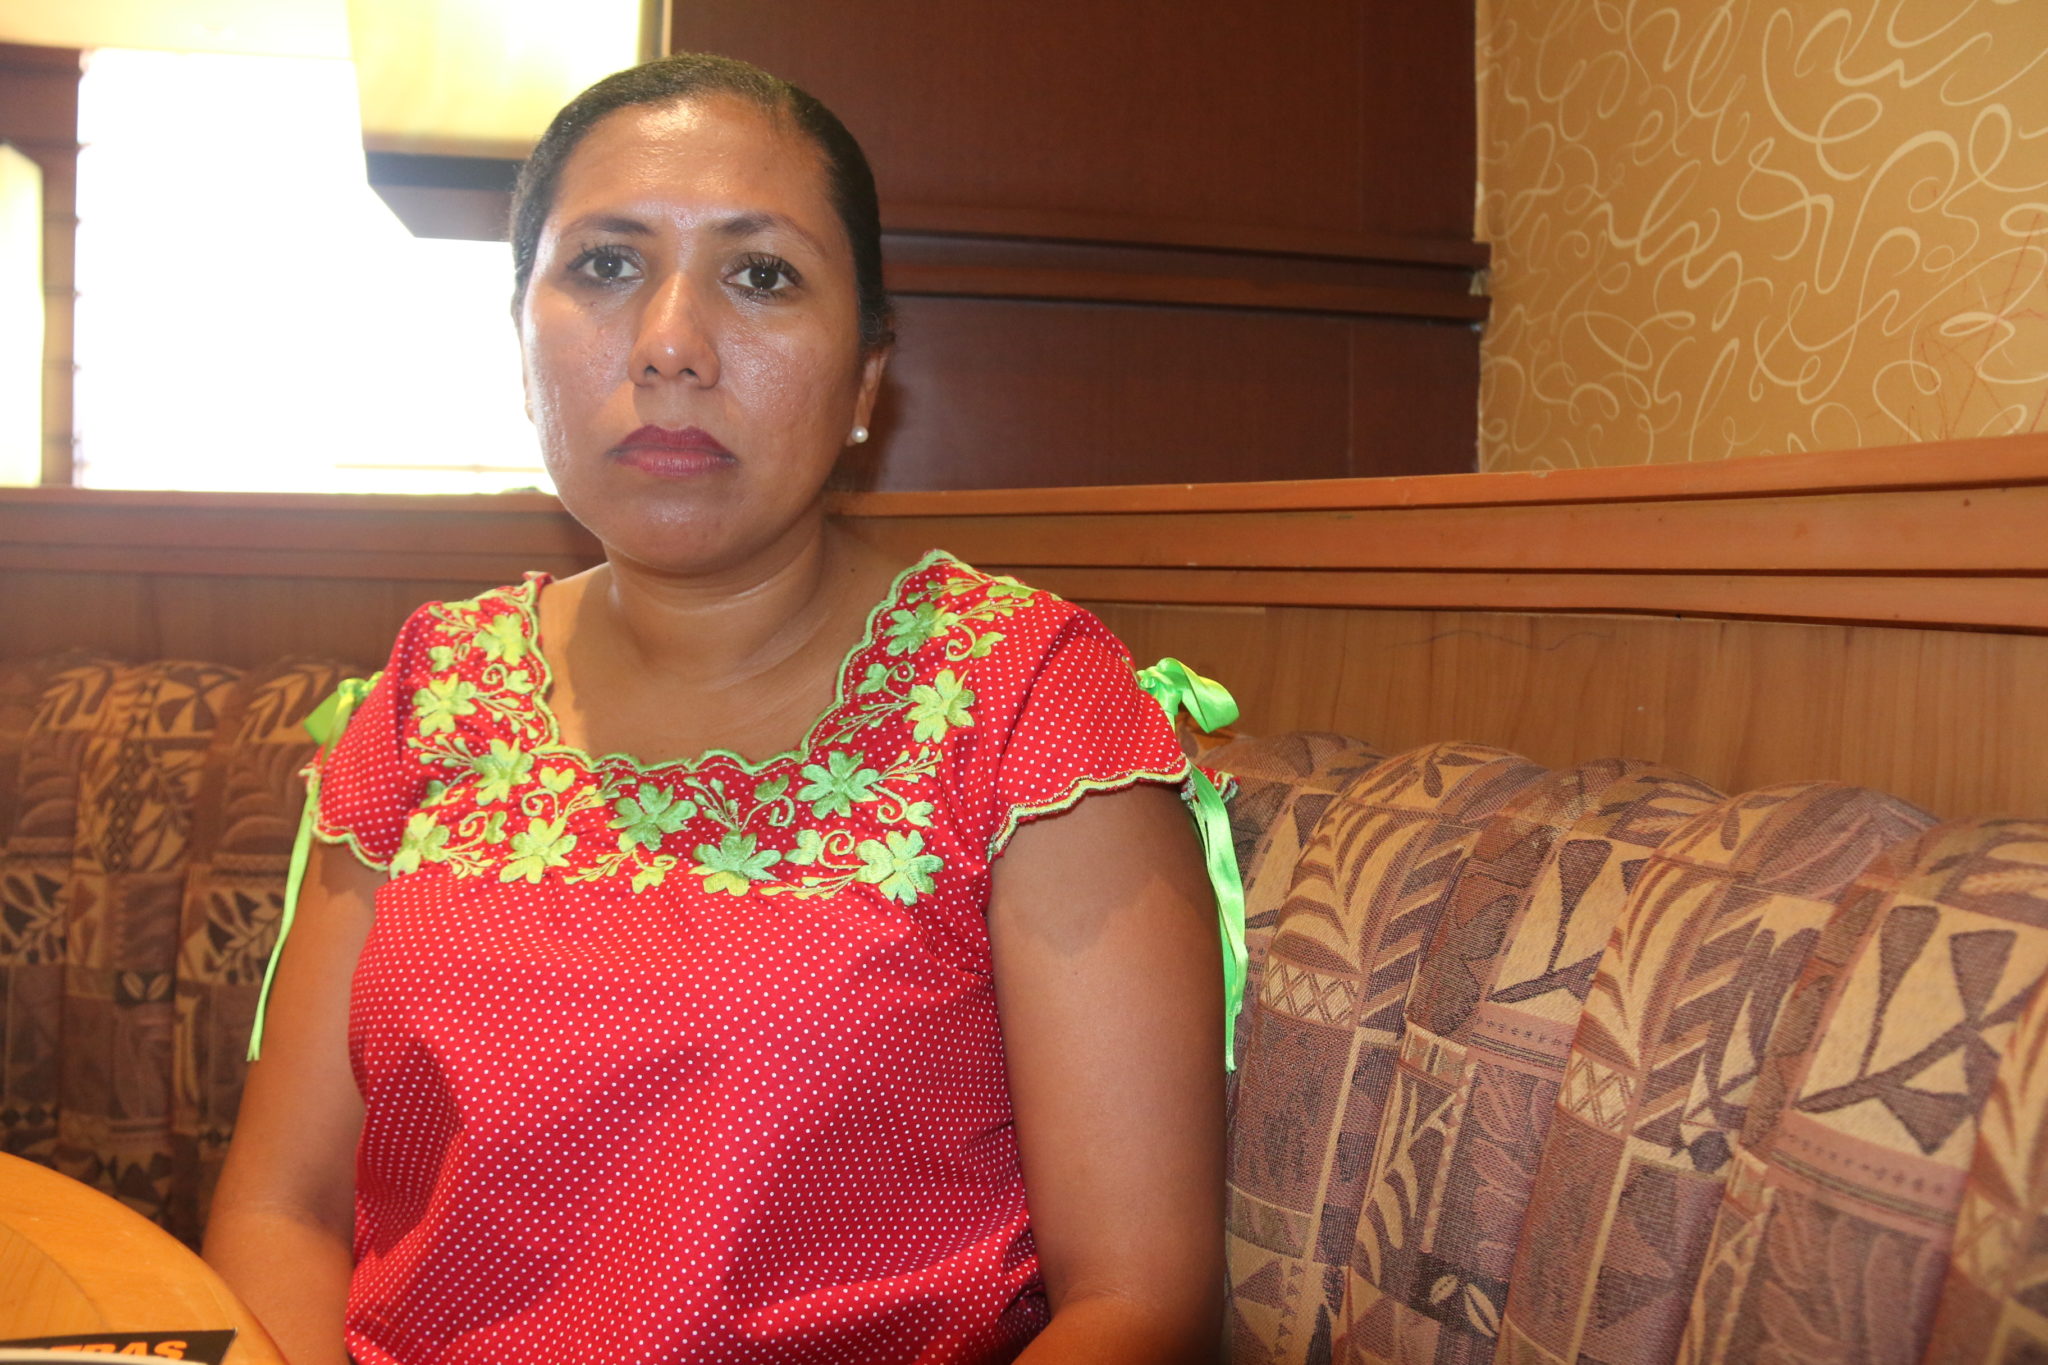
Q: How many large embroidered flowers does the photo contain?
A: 11